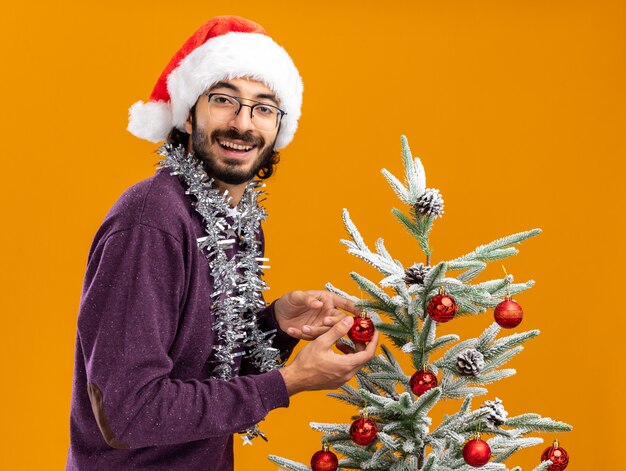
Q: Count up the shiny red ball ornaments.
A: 8